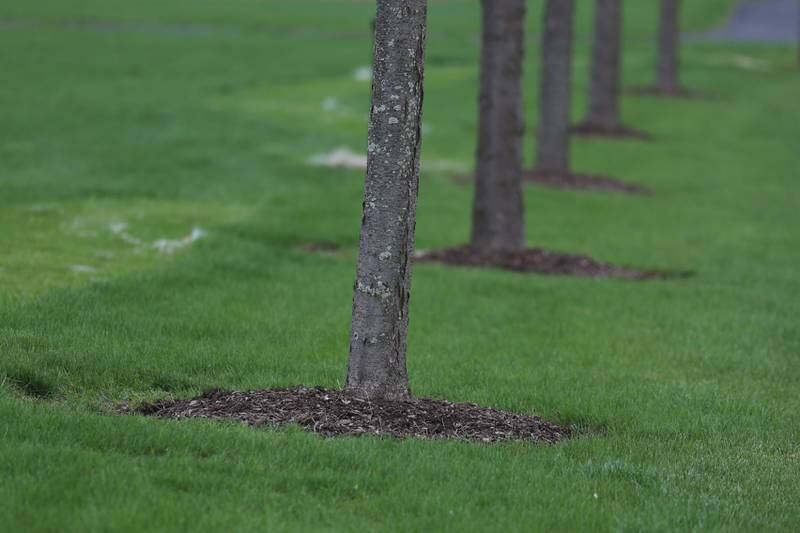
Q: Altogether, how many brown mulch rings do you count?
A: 5